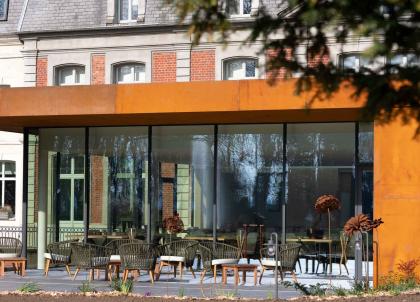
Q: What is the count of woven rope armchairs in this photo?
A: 8